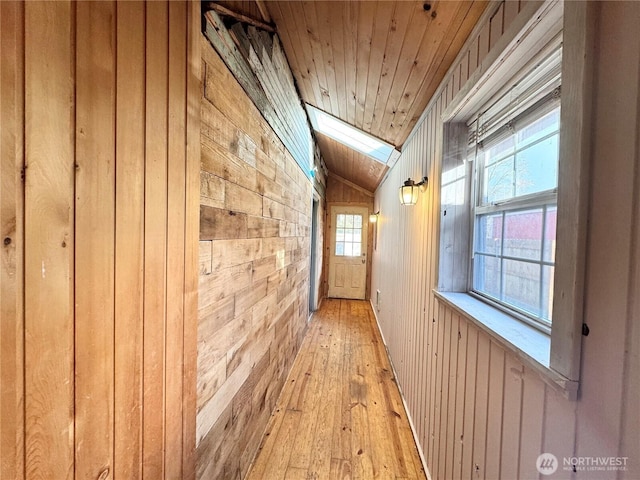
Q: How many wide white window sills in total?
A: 1